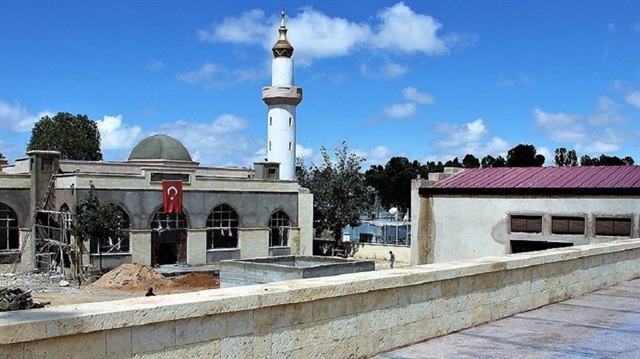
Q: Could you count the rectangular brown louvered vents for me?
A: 3